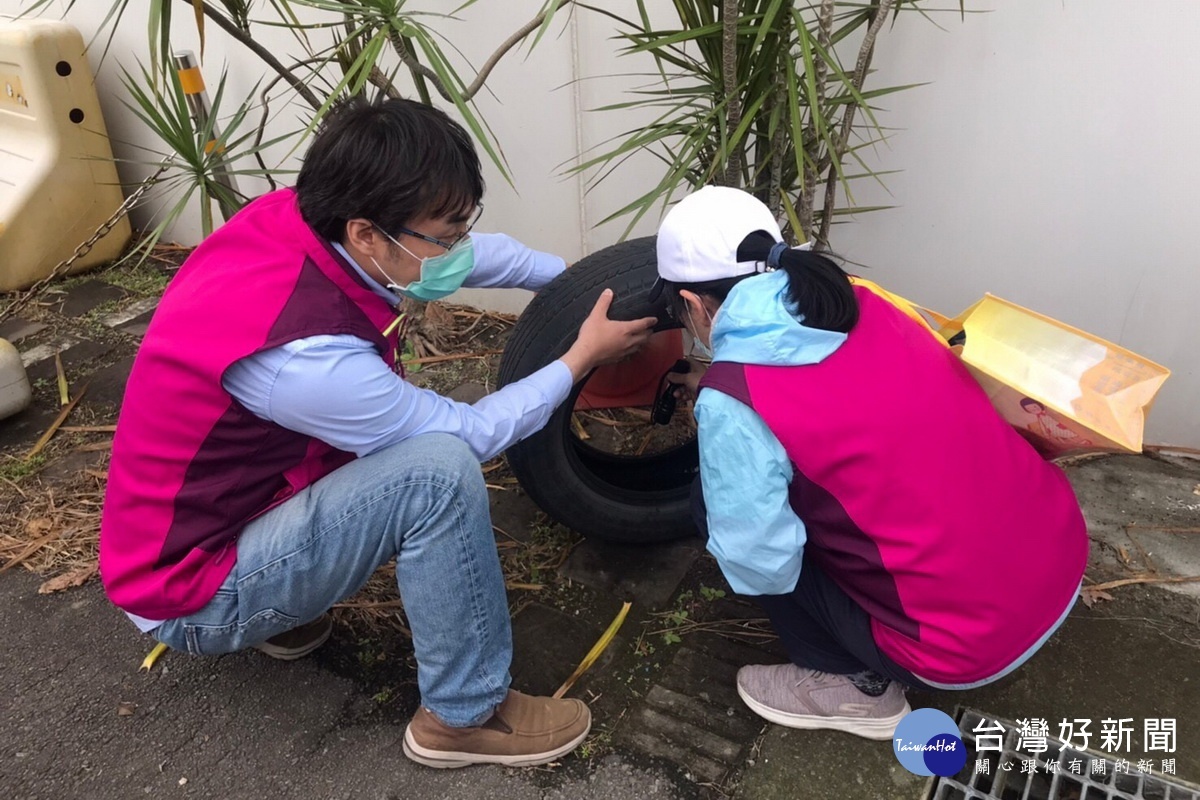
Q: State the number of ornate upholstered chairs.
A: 0